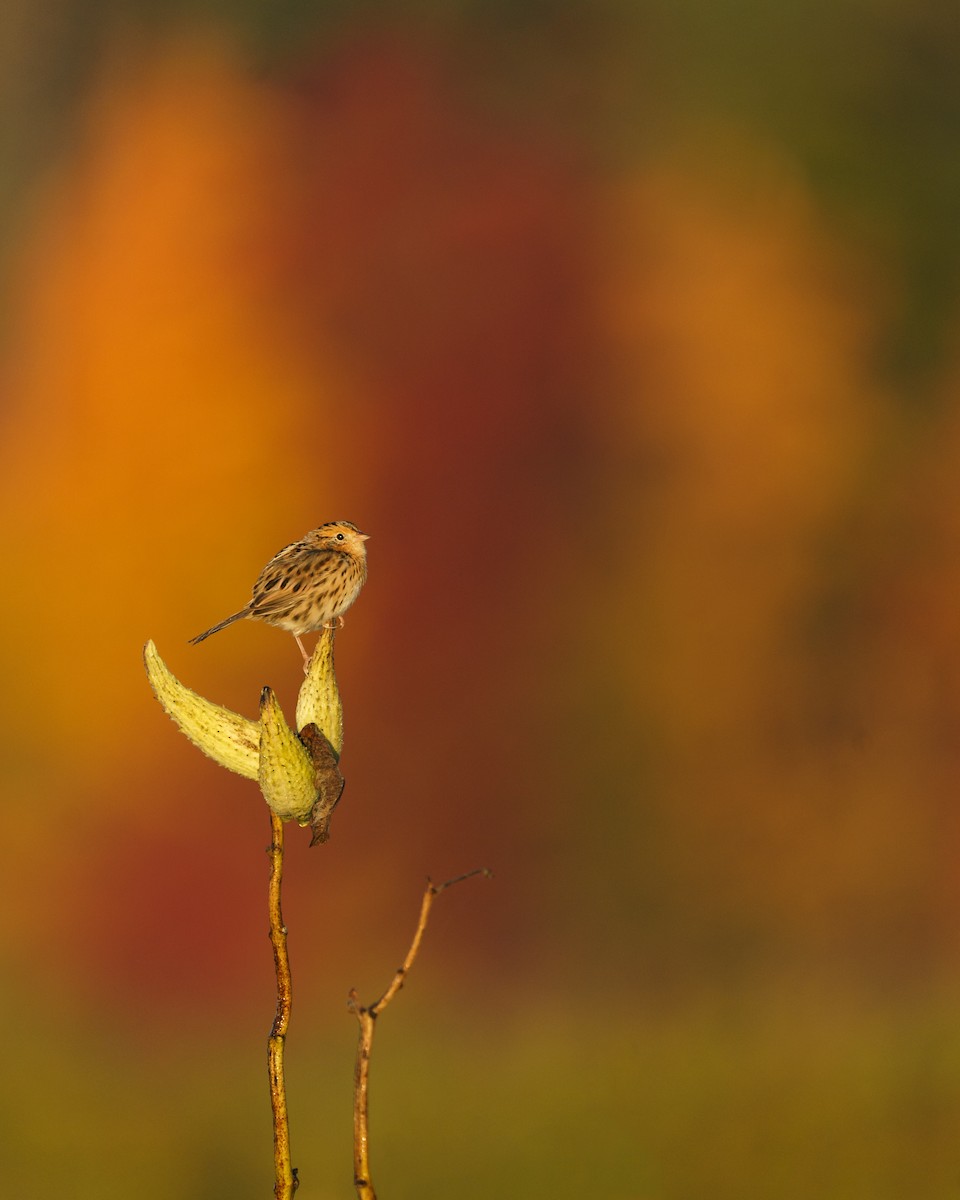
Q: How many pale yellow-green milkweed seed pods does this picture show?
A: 3